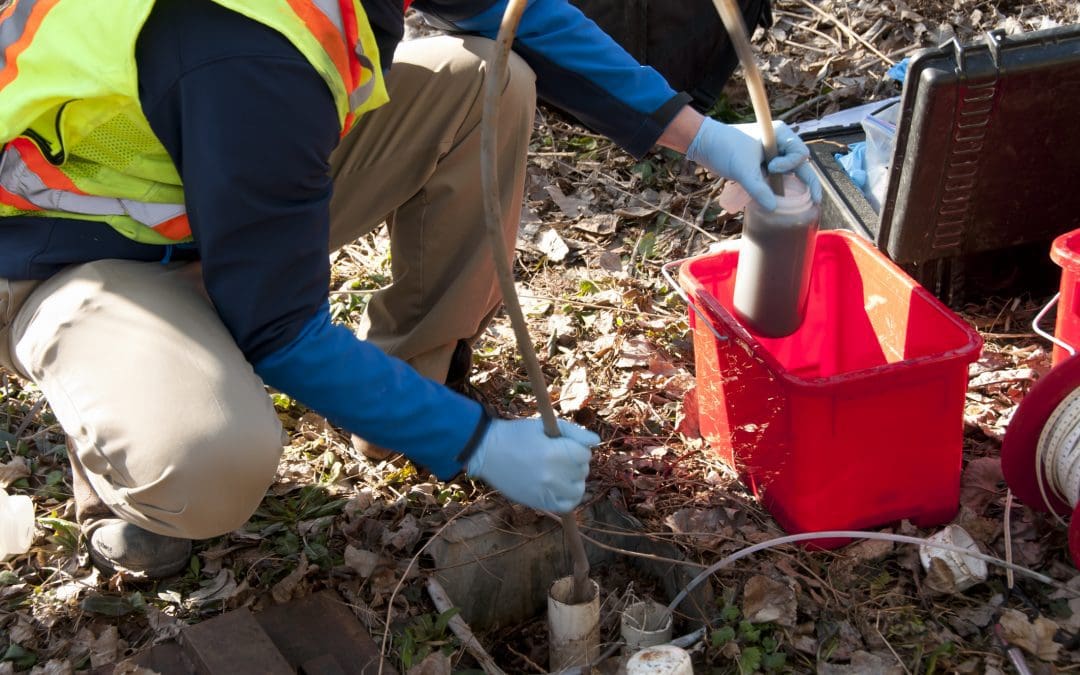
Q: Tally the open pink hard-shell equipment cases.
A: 0